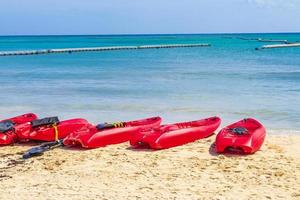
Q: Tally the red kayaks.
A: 5